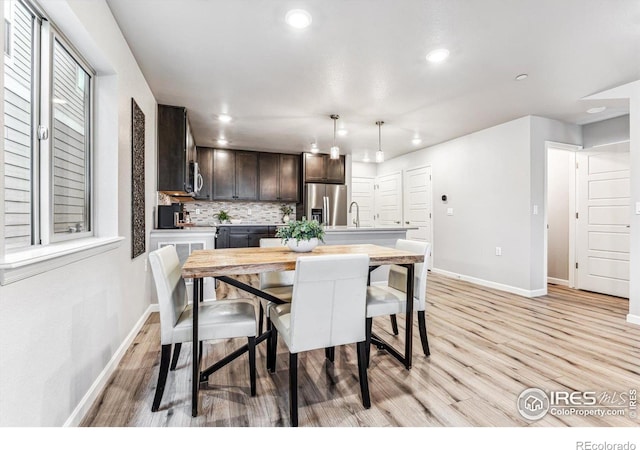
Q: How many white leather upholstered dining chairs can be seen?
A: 4